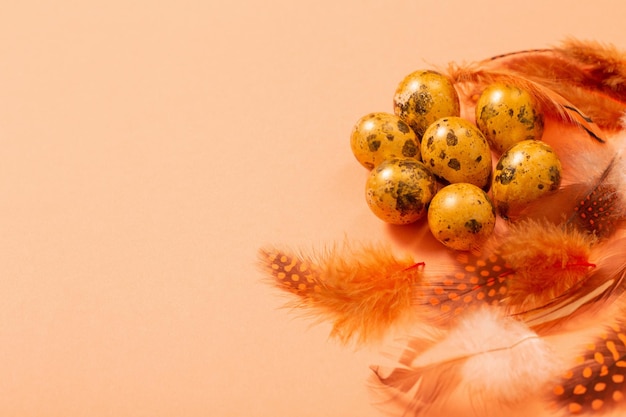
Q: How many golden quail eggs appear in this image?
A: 7